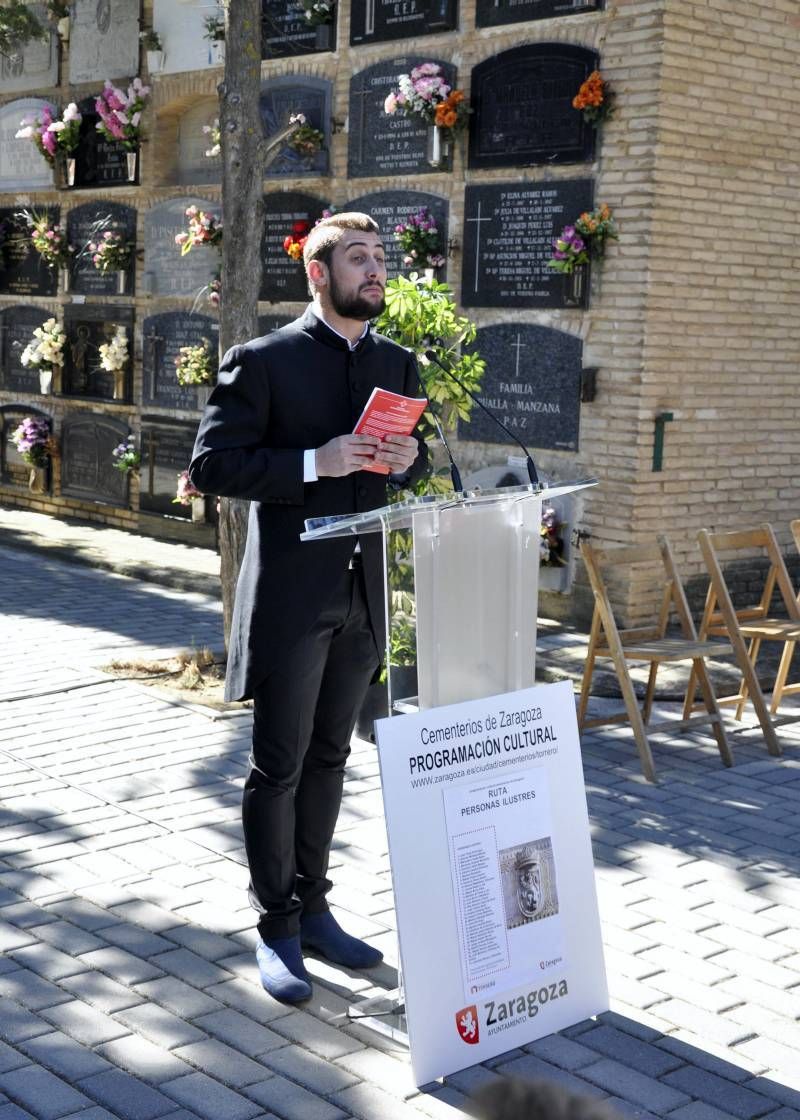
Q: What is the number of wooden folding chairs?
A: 3